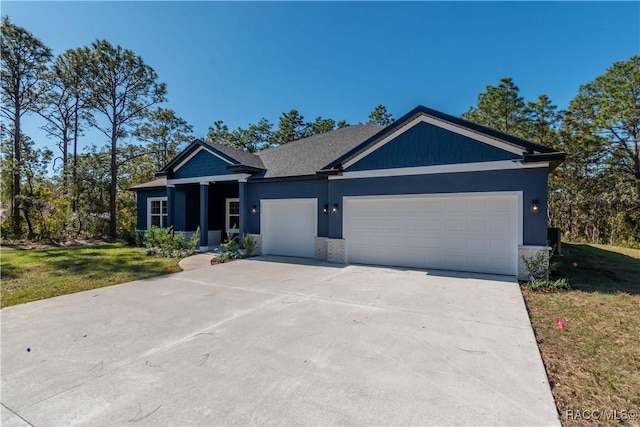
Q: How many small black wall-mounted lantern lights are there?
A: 4